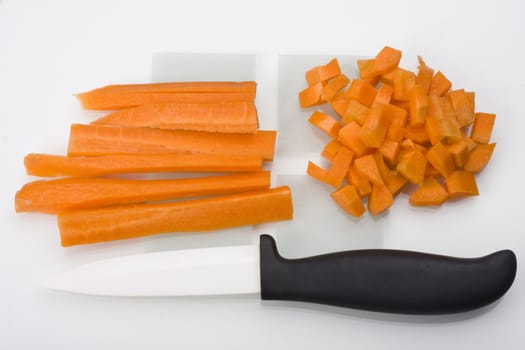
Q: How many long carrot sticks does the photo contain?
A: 6